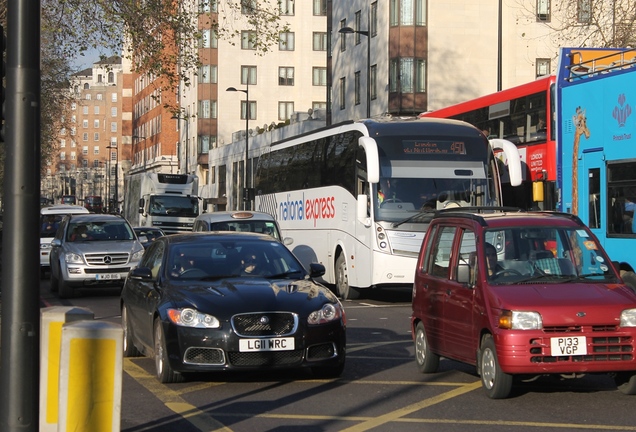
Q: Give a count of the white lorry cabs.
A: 1